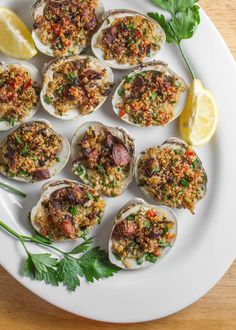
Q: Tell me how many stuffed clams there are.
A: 10